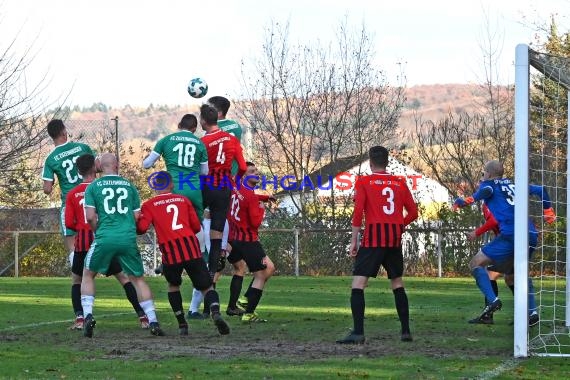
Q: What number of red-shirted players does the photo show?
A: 6